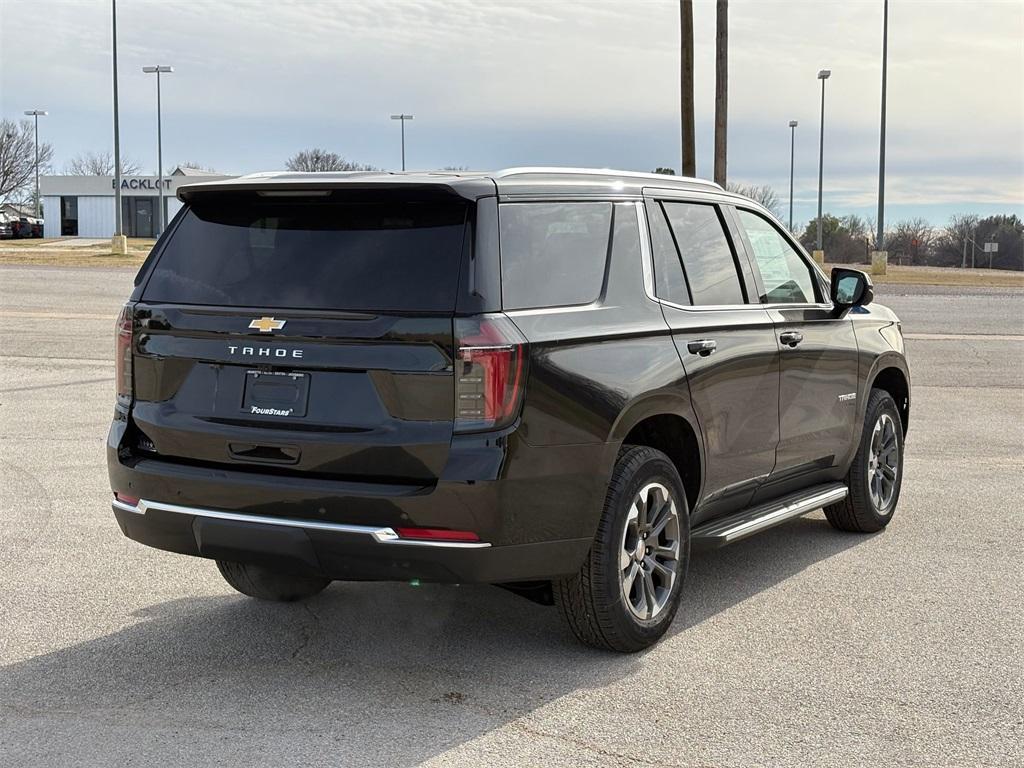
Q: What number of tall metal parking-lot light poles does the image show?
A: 7